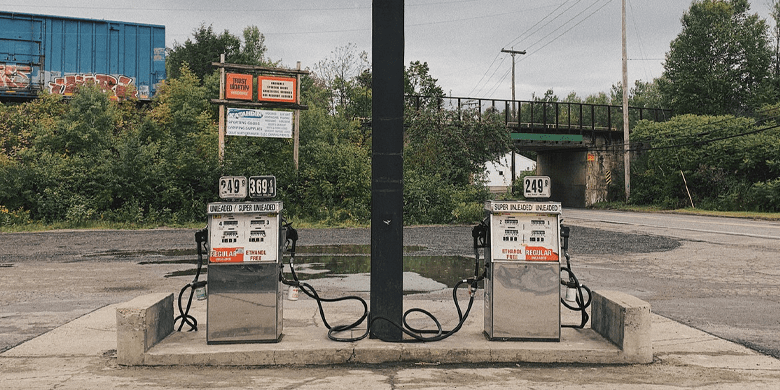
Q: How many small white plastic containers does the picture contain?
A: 3